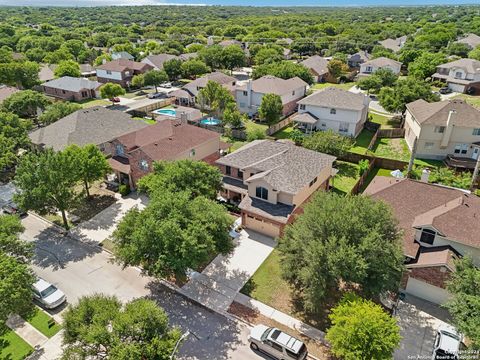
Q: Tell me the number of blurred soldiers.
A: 0